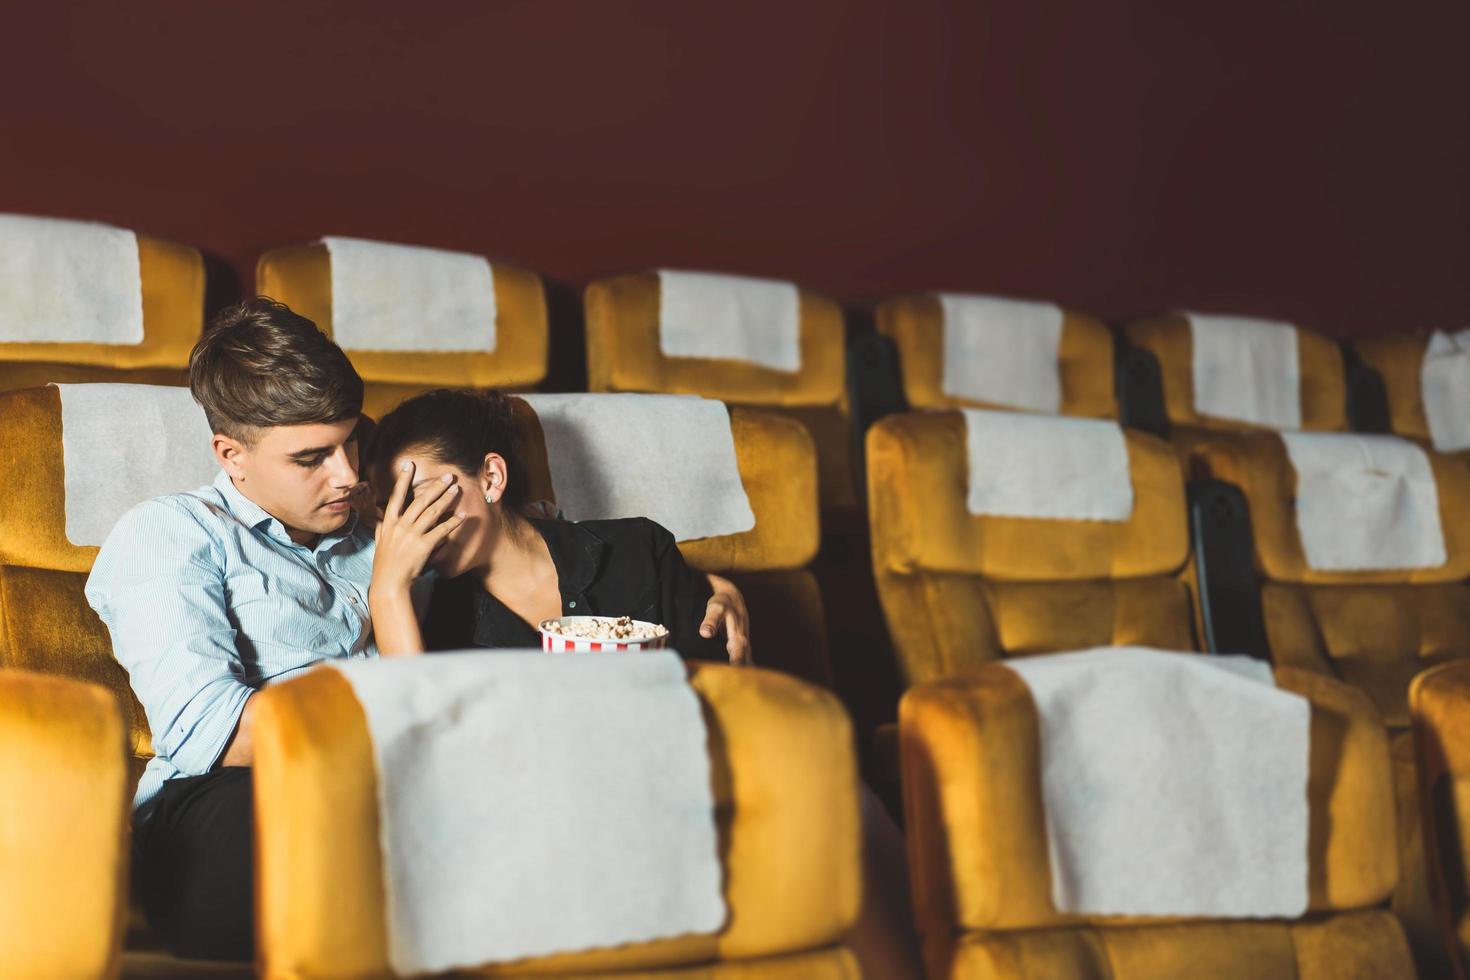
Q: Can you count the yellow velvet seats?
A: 14